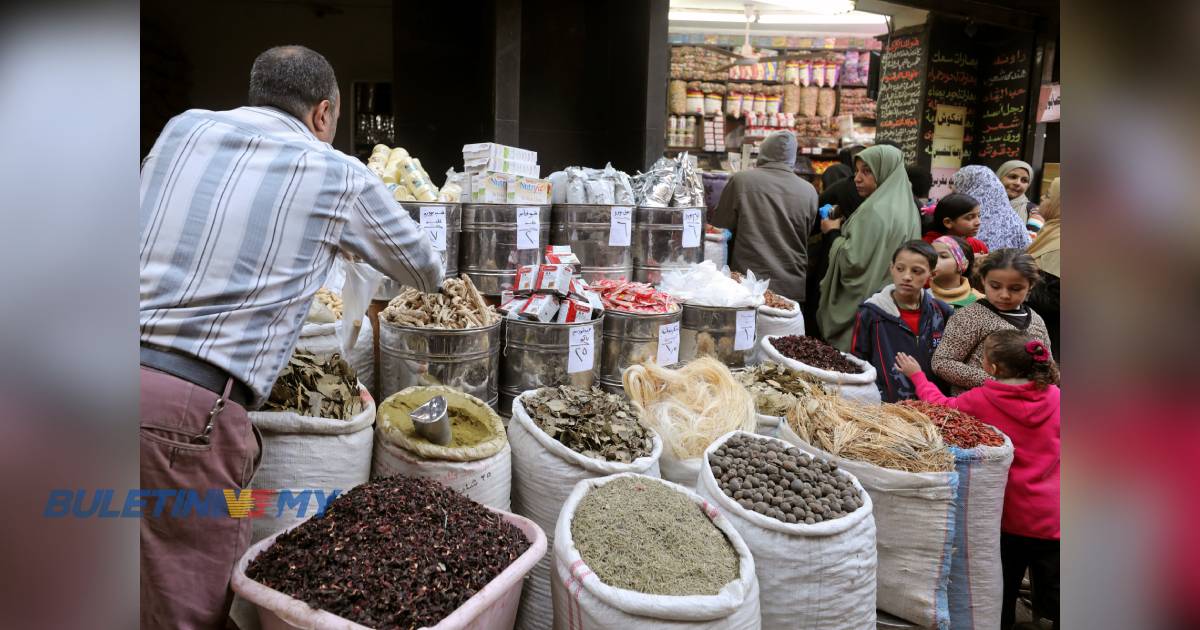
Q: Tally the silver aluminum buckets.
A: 8